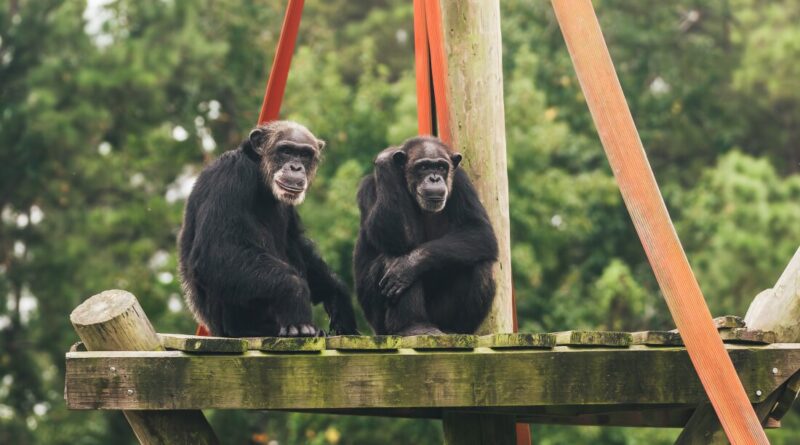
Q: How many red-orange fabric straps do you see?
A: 4